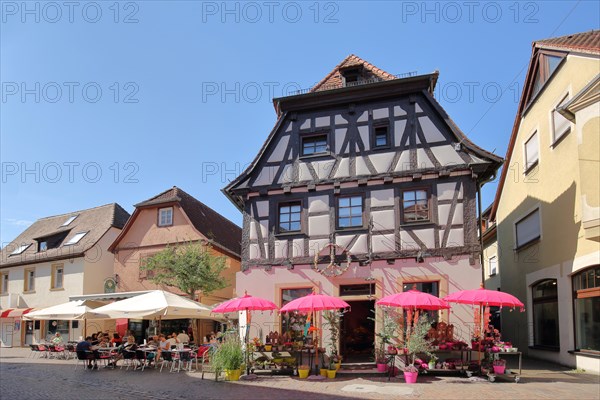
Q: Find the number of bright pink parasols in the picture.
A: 4